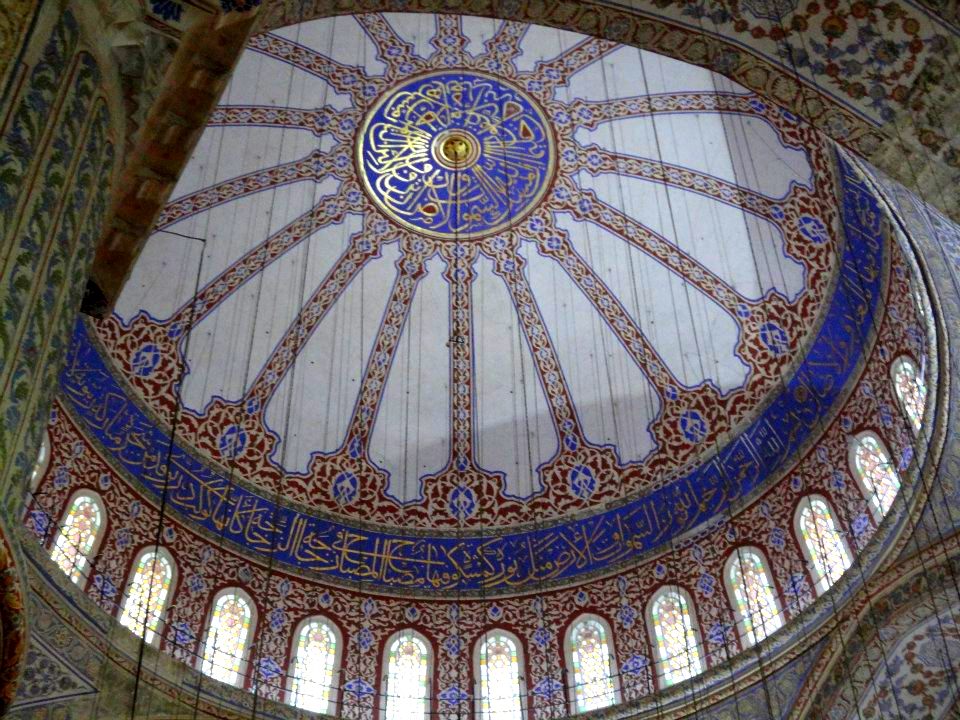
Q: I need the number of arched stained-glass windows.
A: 13